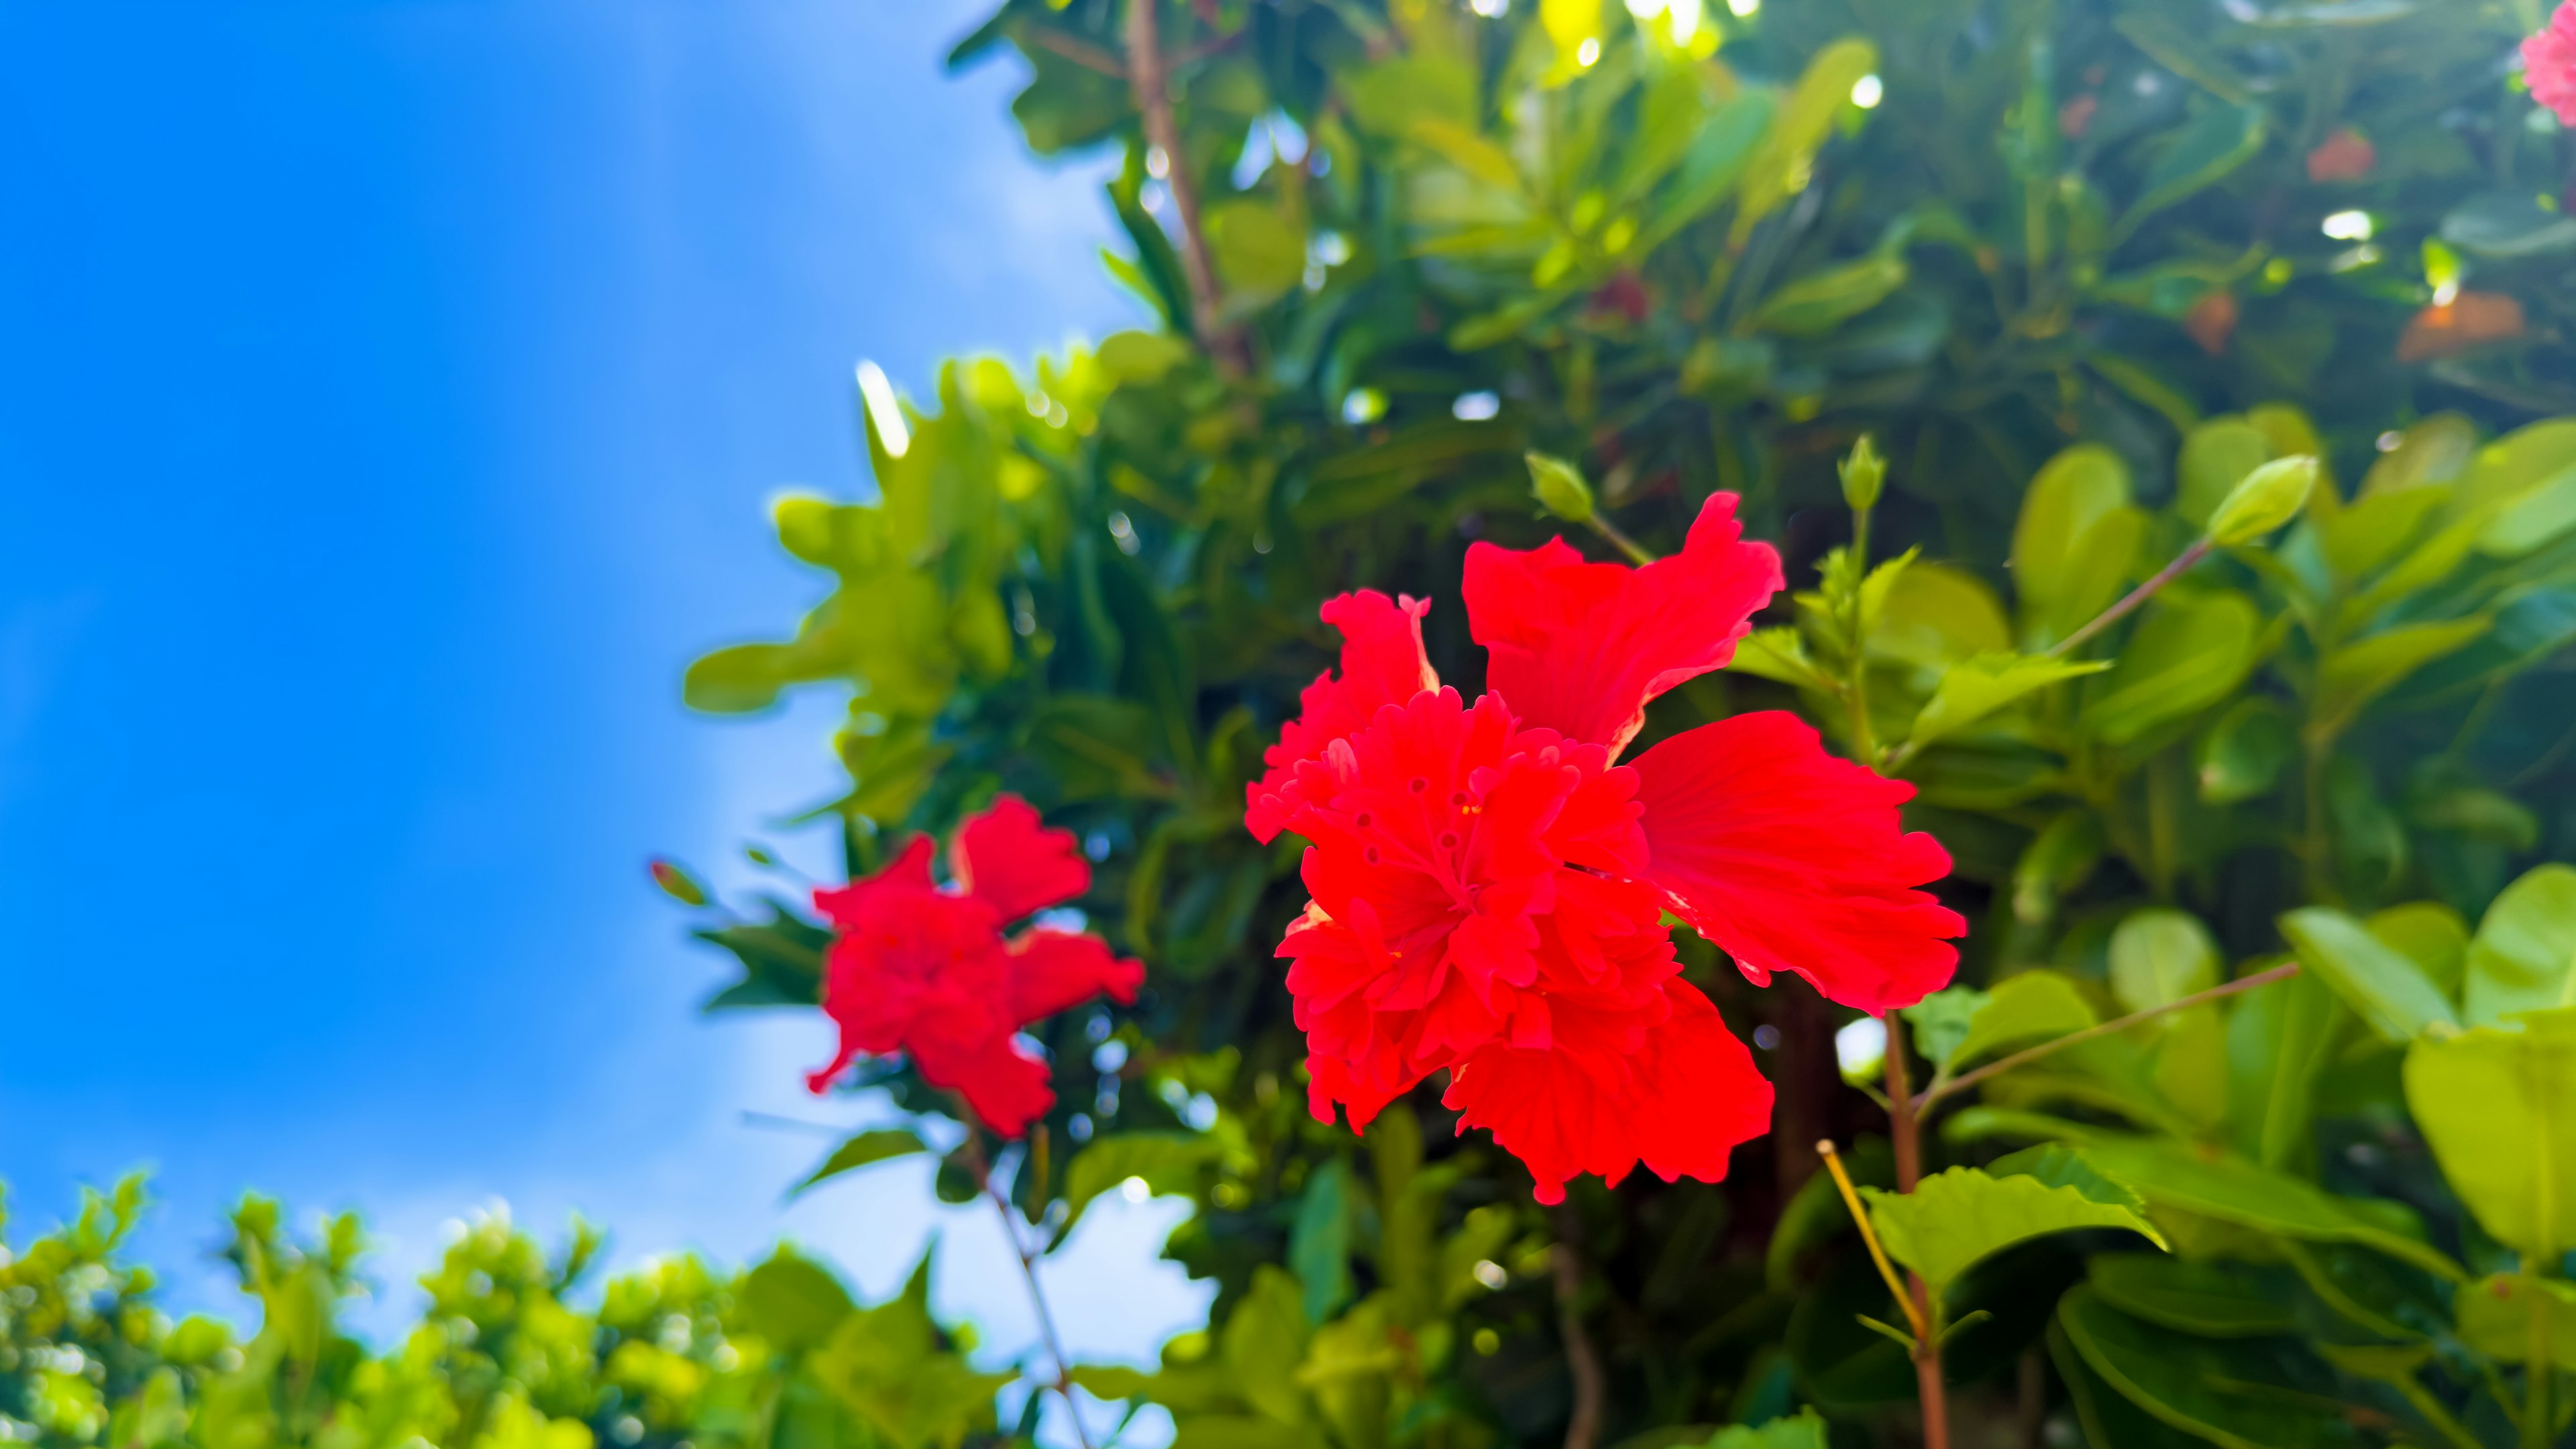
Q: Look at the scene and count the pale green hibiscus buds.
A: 3